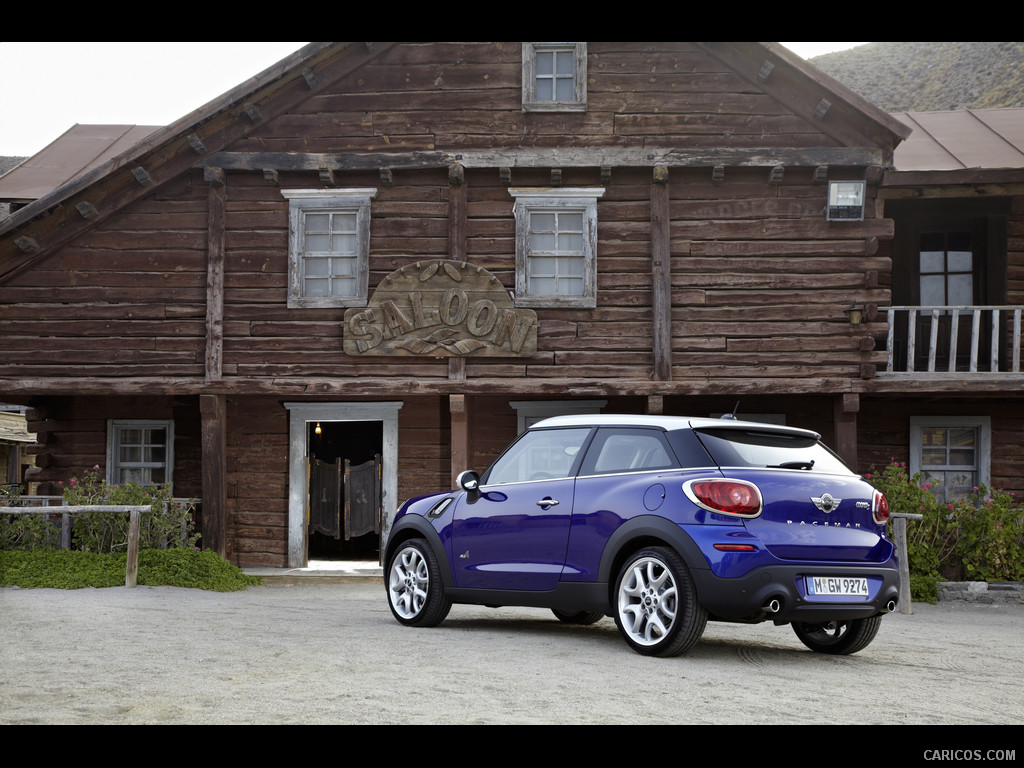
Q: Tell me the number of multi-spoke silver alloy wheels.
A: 2